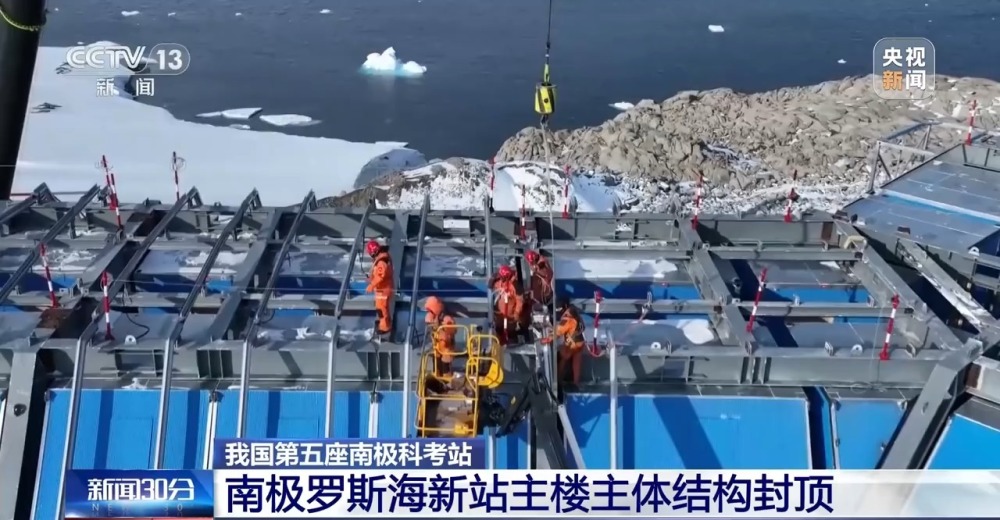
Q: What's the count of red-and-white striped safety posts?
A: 15